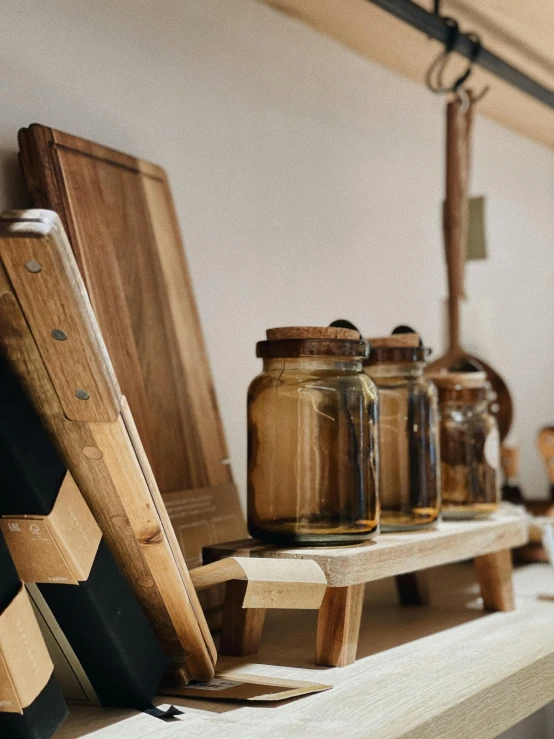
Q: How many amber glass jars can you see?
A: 3